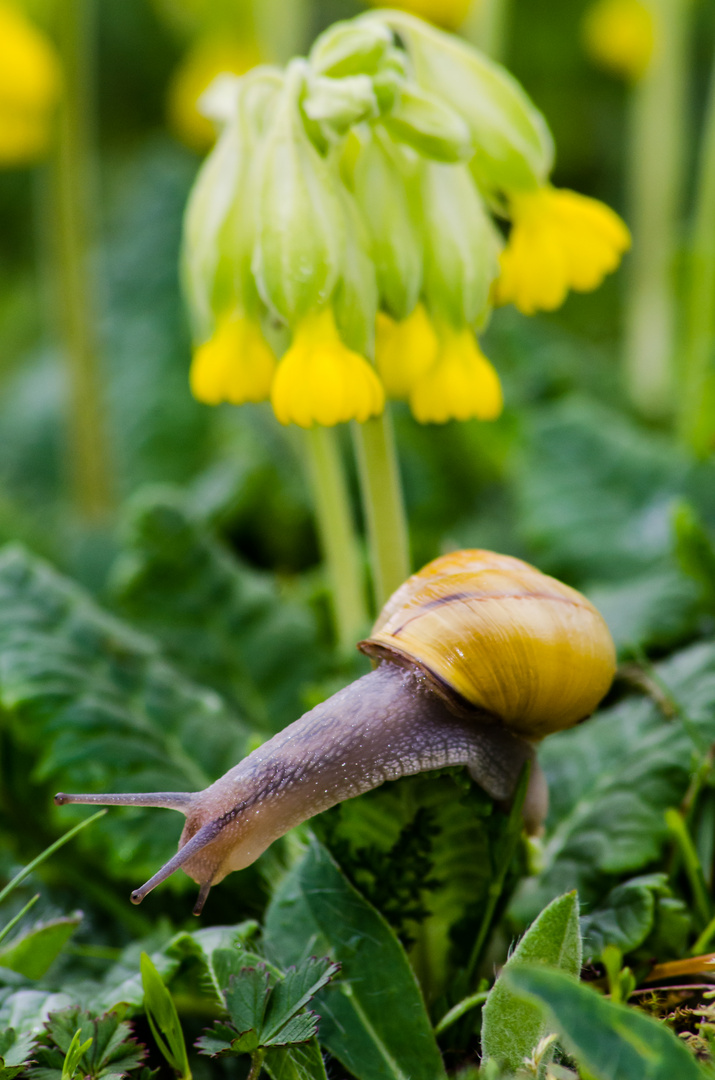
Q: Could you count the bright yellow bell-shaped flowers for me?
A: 5